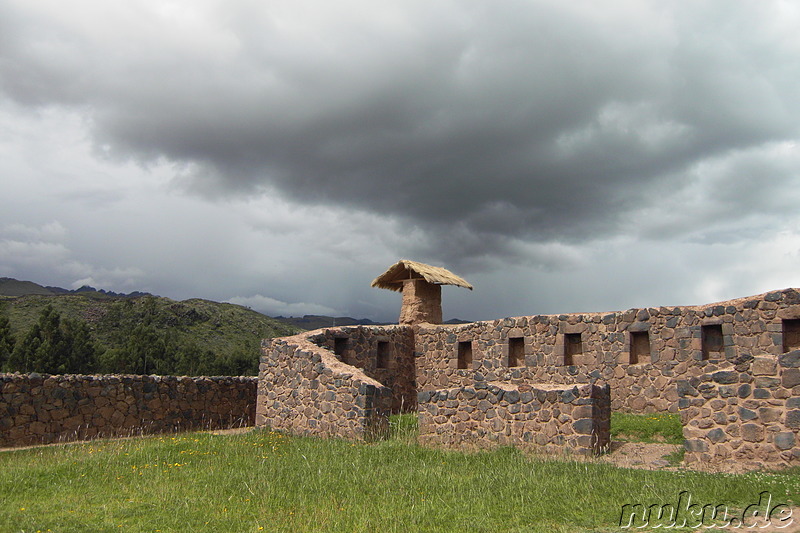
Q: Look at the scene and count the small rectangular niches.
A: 8